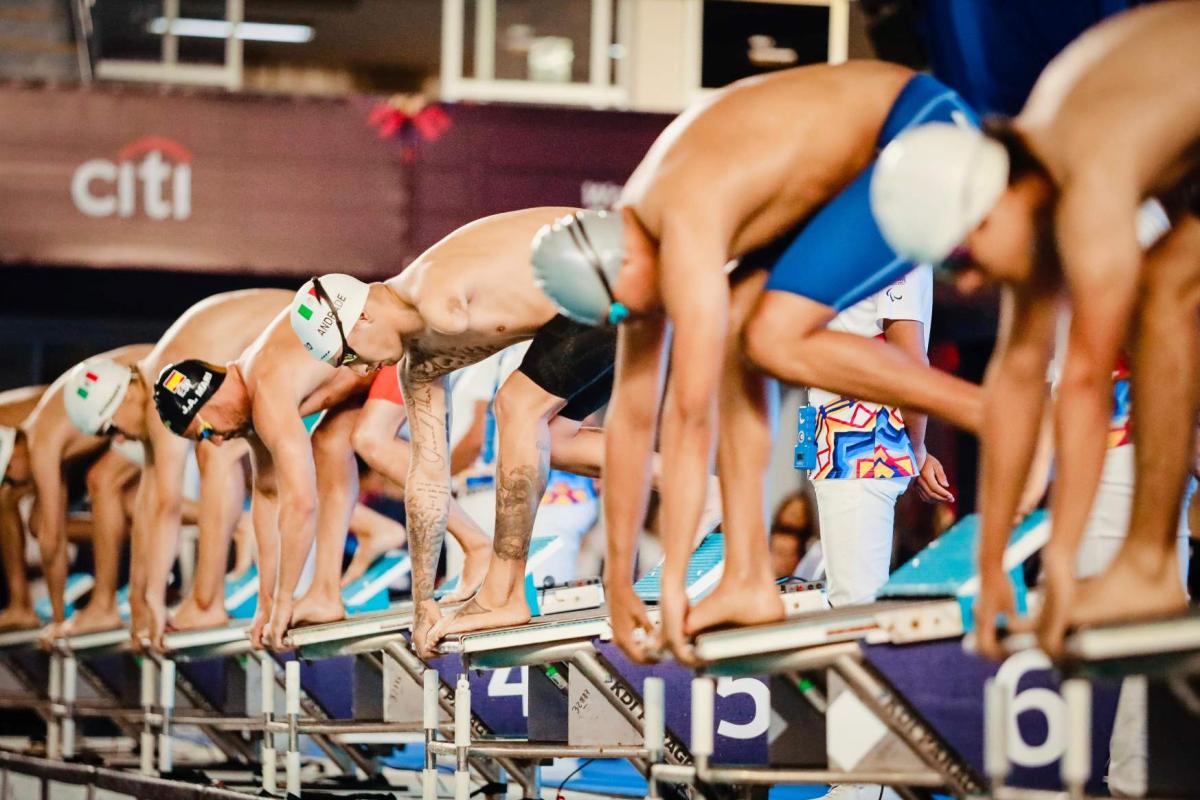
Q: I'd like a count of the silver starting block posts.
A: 12